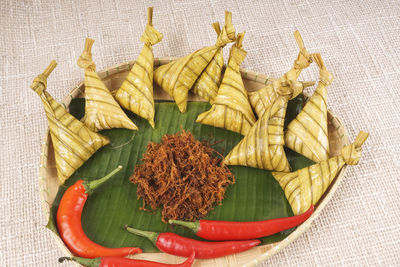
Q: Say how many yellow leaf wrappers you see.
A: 10